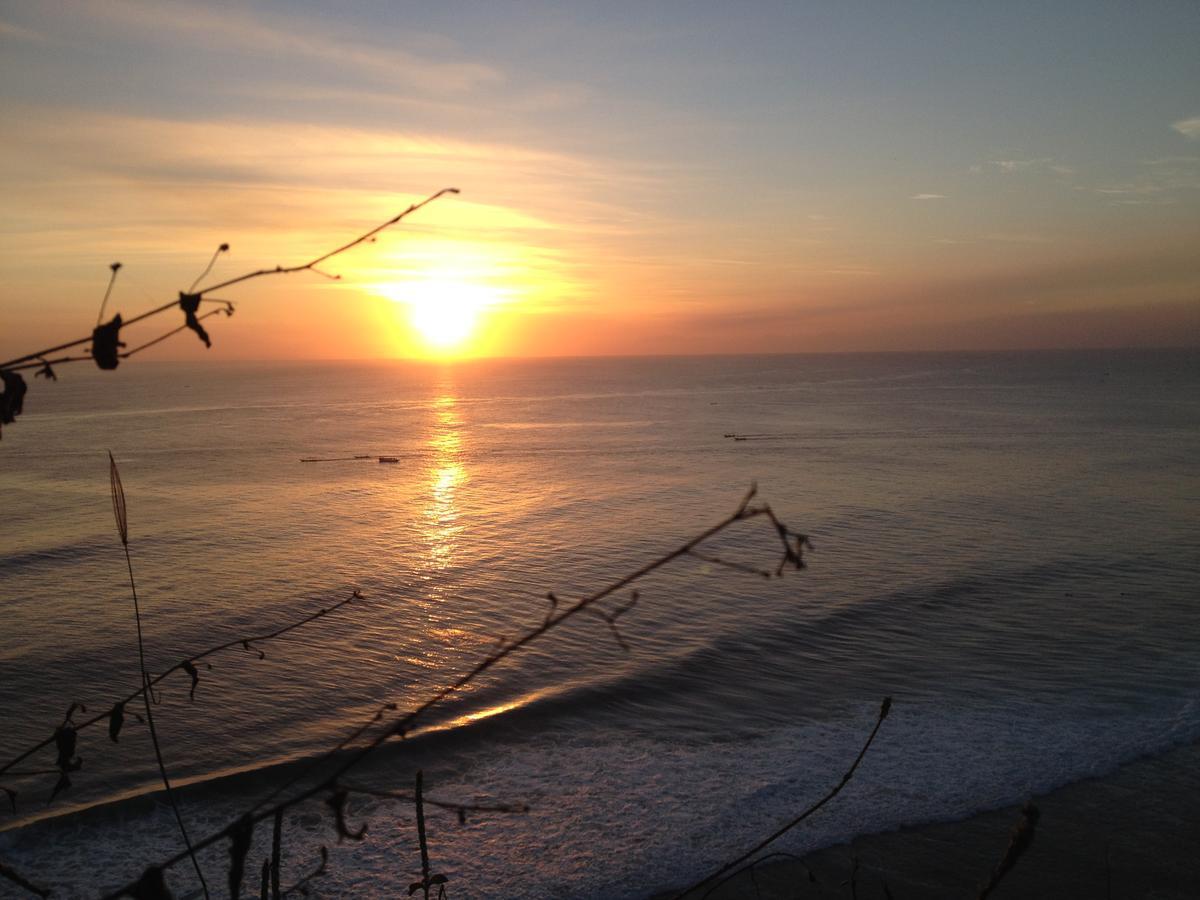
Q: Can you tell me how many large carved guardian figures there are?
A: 0